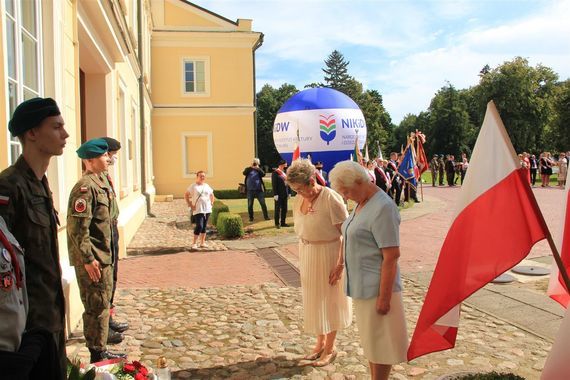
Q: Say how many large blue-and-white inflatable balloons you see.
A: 1